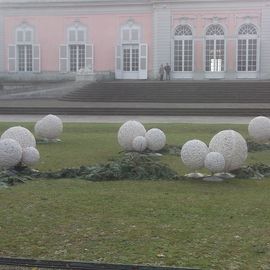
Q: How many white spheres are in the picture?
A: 11